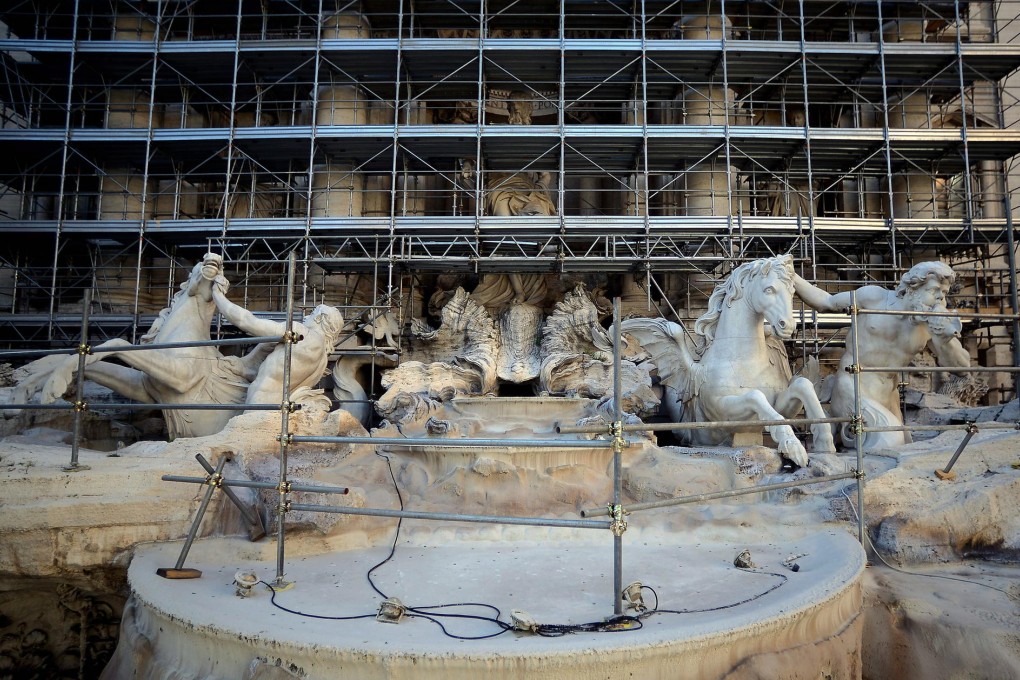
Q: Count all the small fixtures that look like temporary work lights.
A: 5